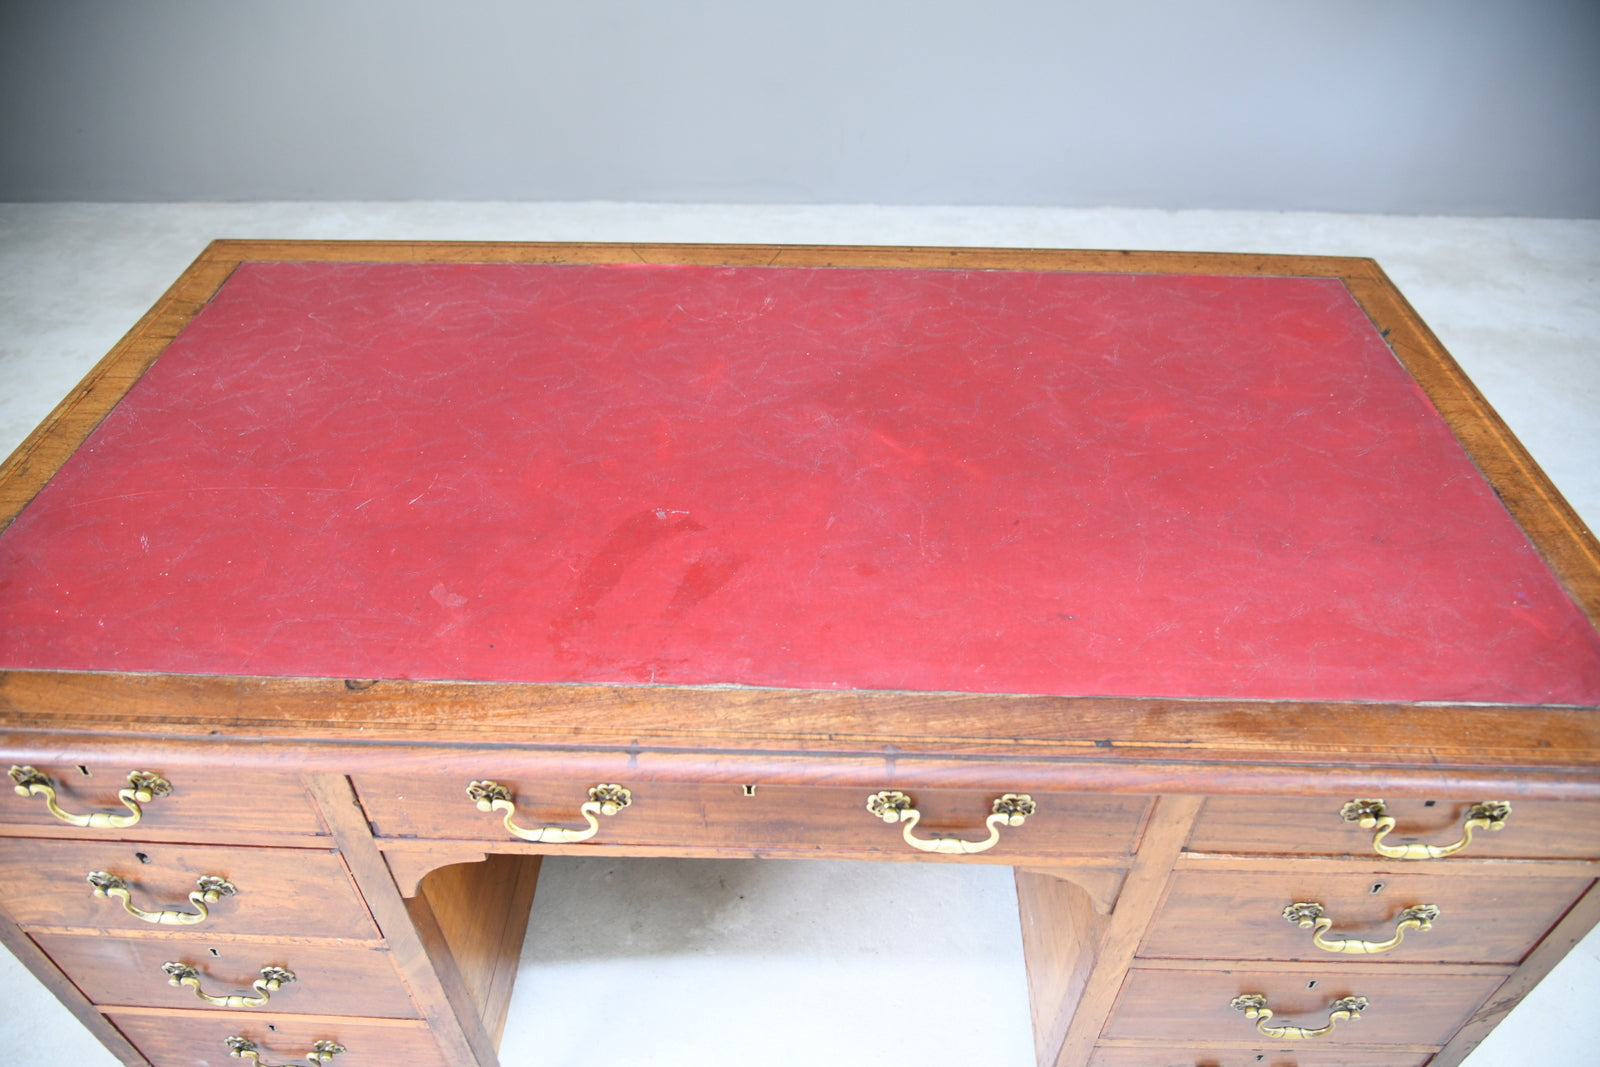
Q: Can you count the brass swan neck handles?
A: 9